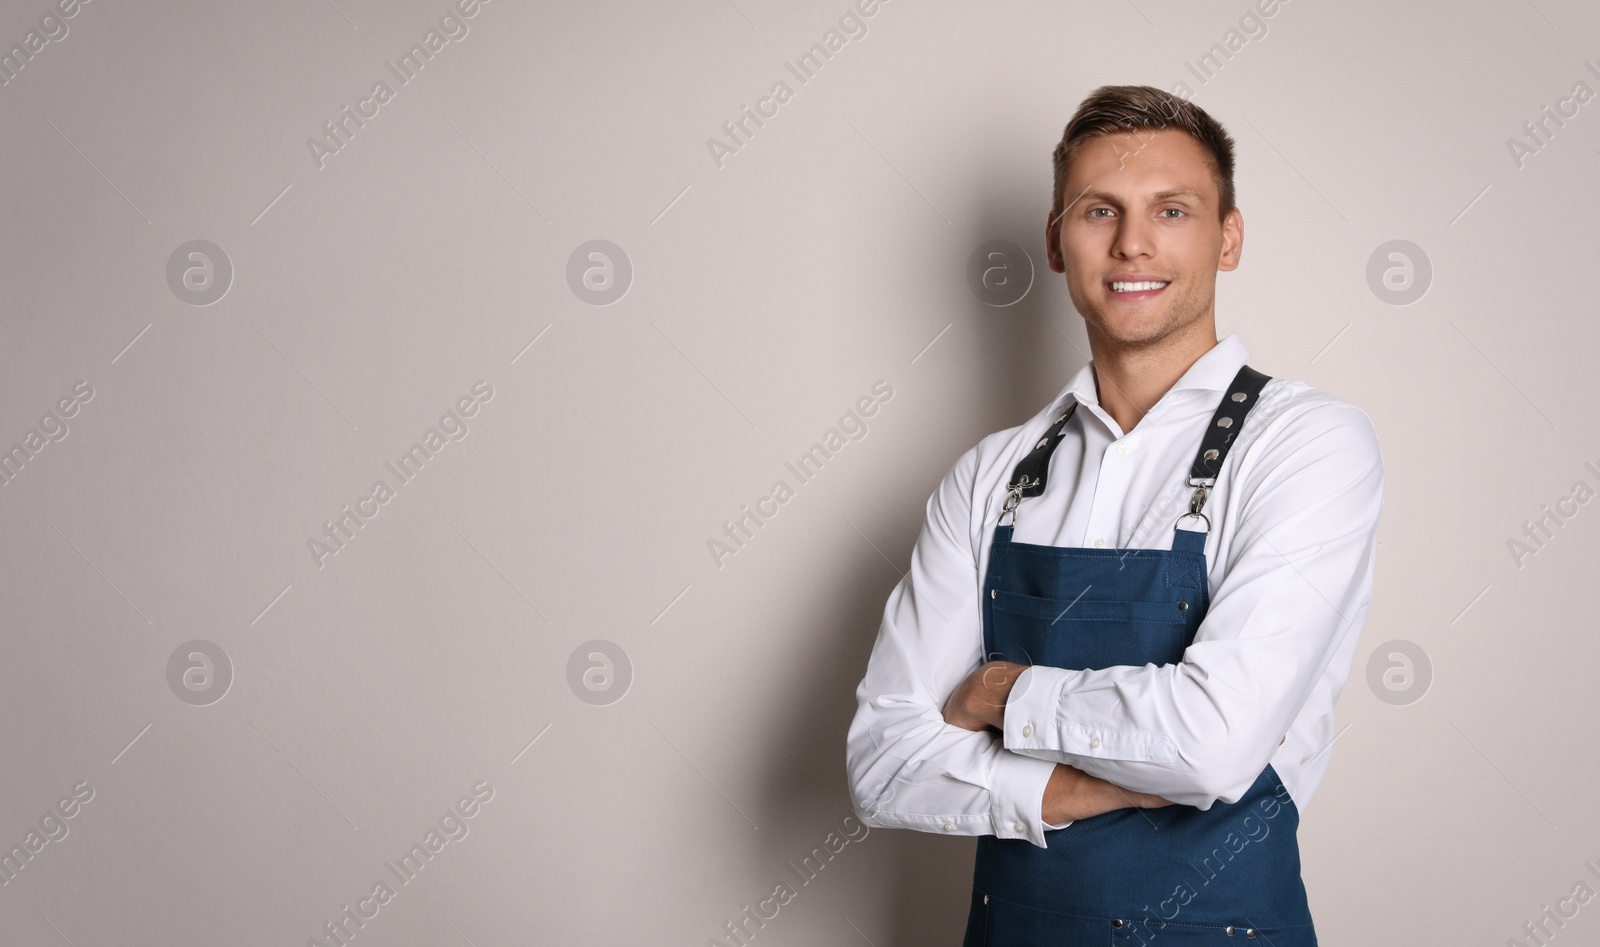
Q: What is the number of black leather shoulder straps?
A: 2